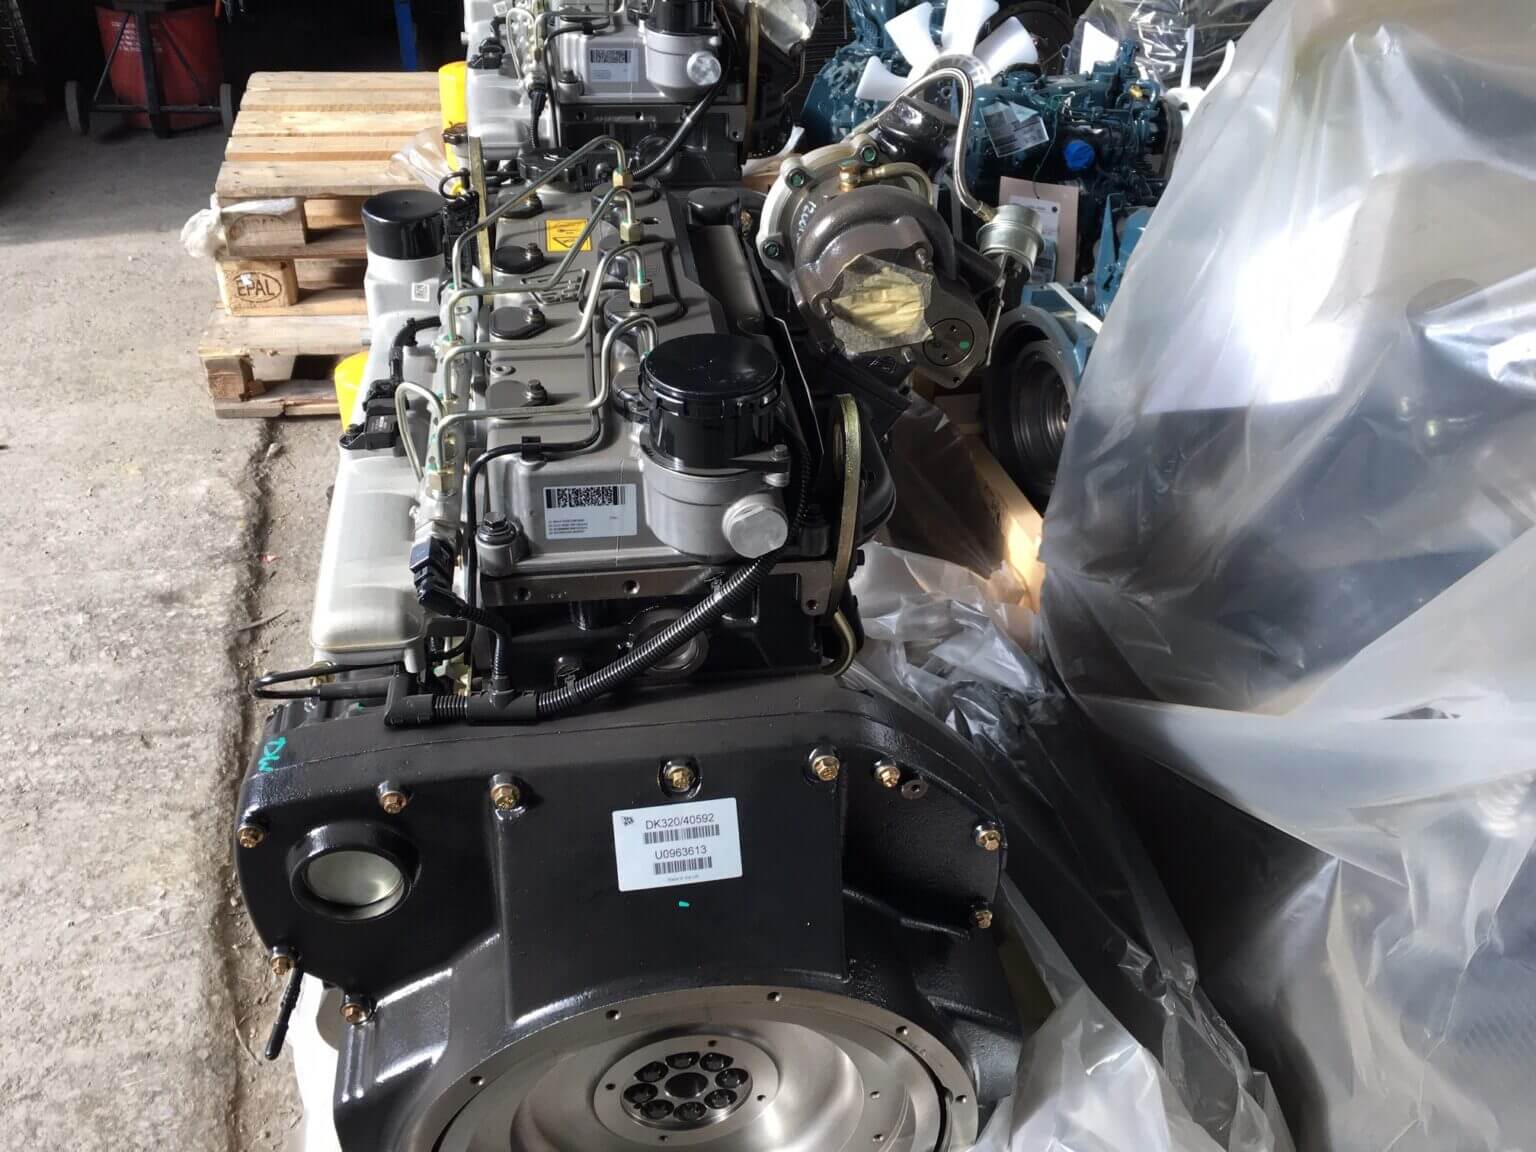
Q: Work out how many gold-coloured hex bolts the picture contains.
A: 10